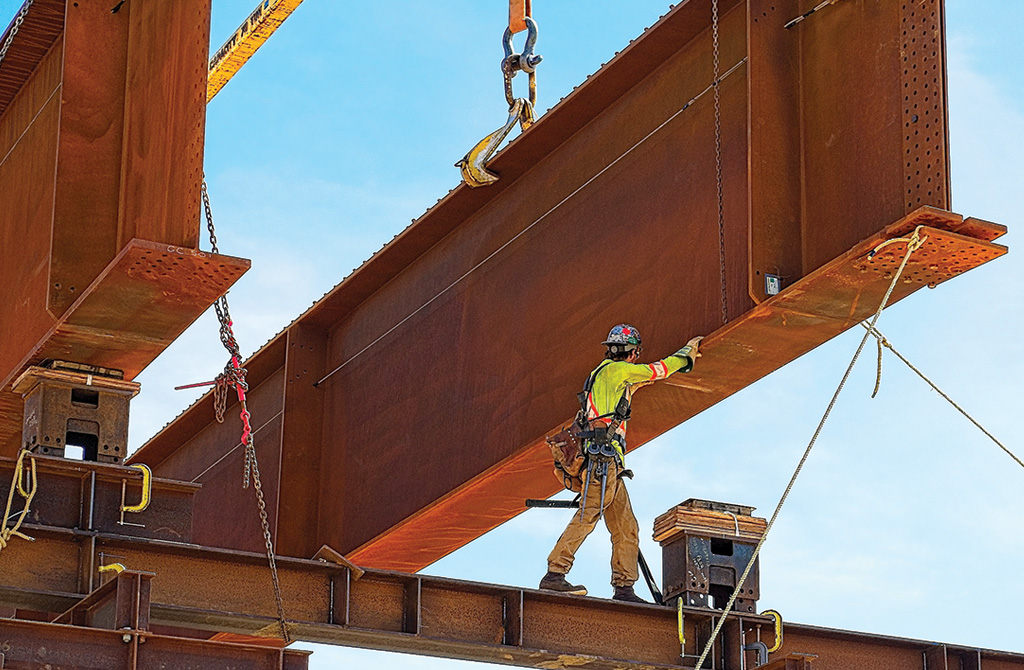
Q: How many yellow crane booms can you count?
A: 1